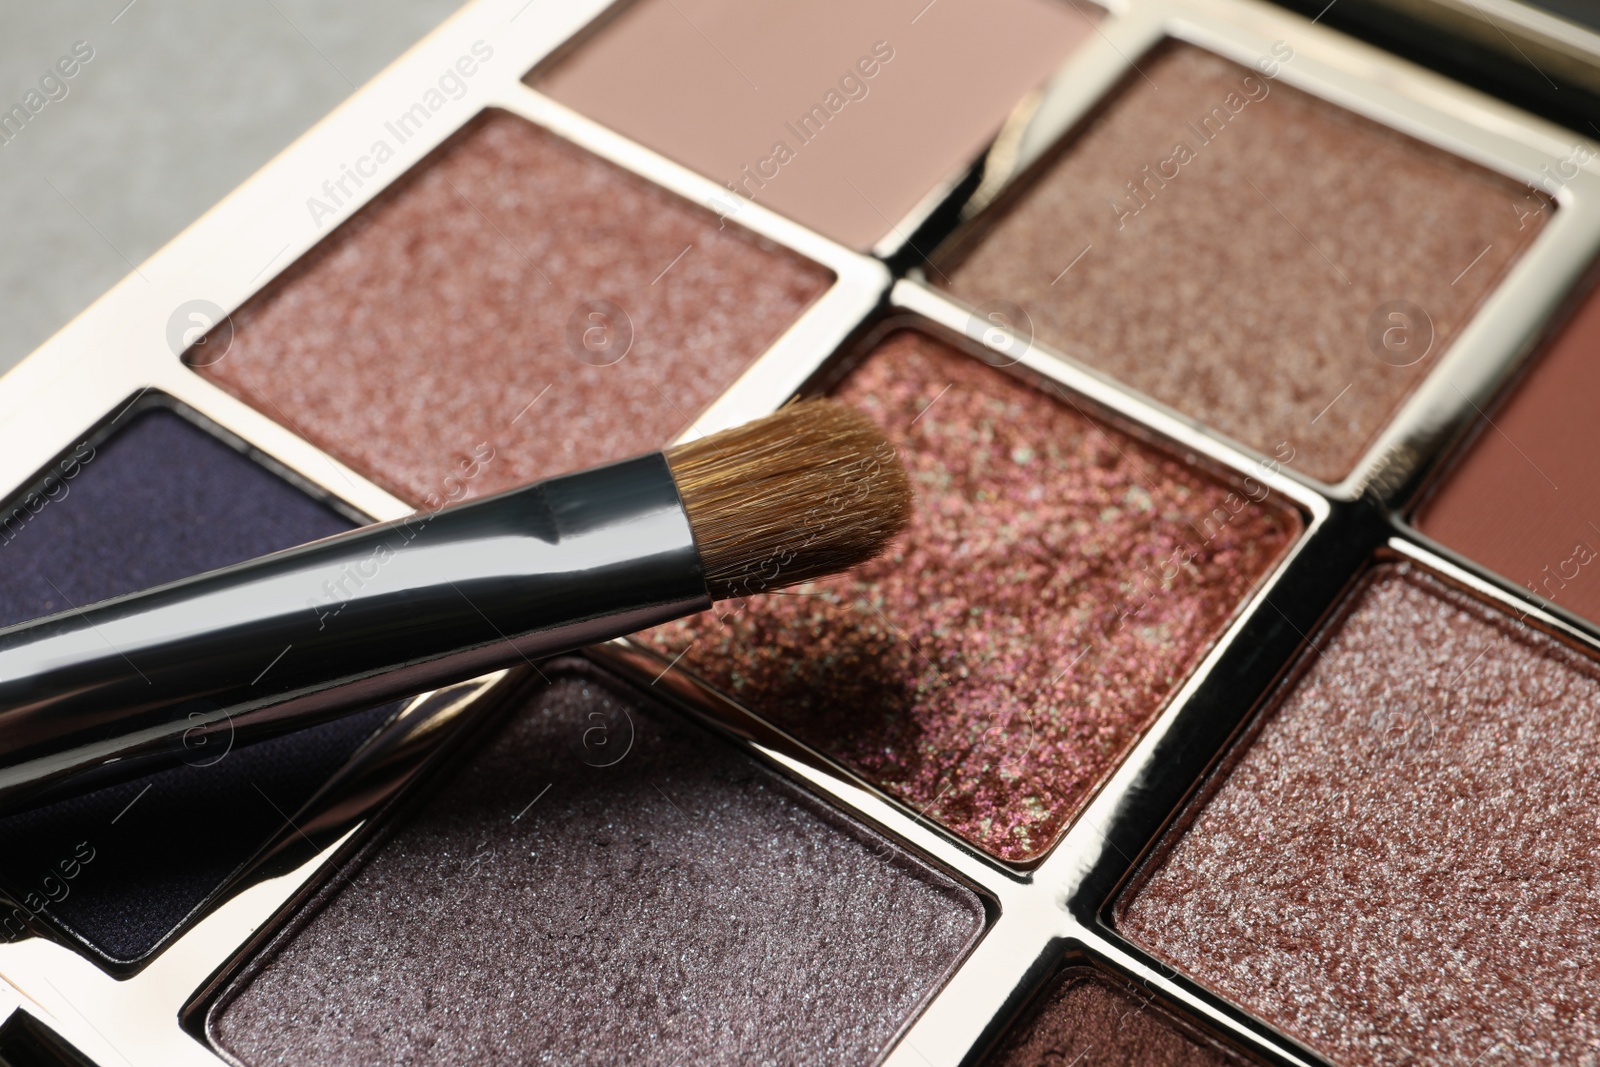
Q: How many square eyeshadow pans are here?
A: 9